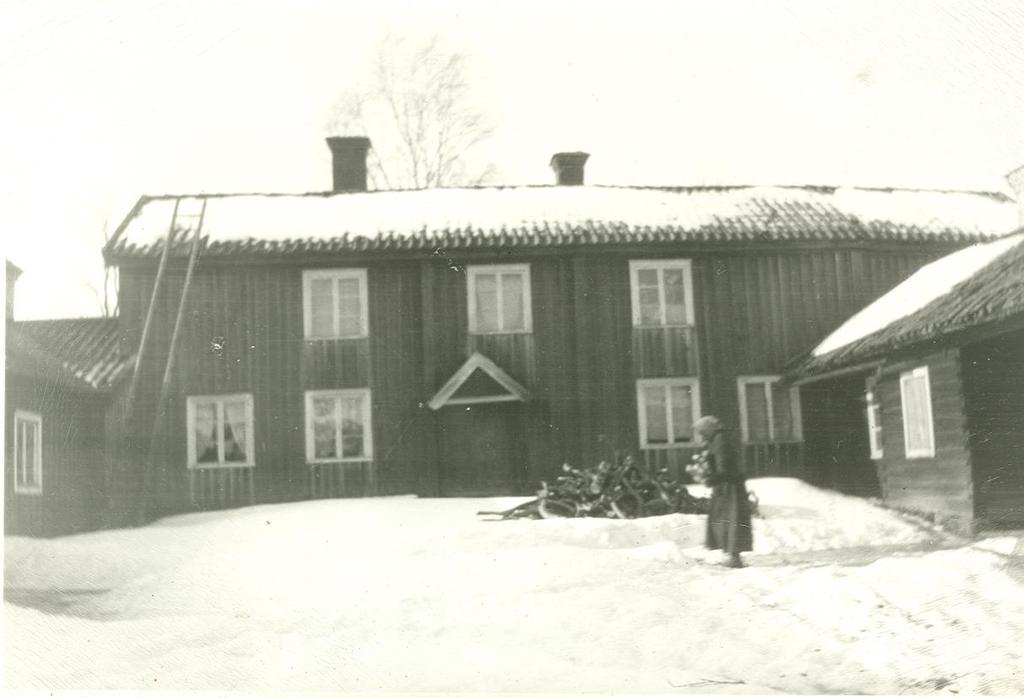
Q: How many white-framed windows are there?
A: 10